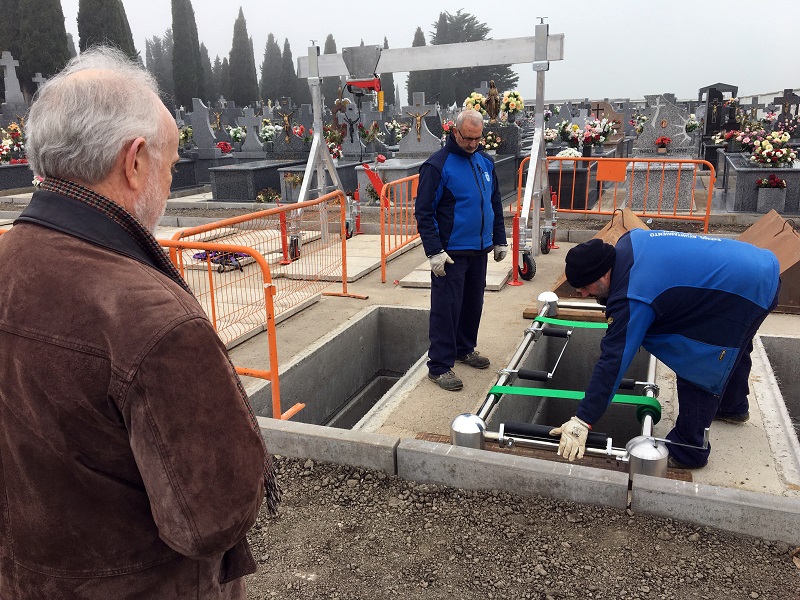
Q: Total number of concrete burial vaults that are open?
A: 3